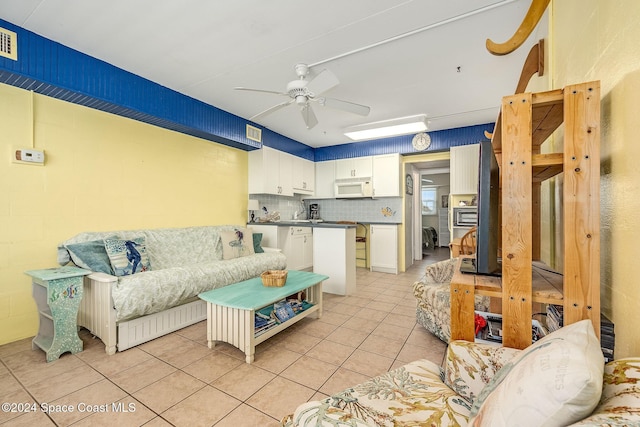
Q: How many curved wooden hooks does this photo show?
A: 2